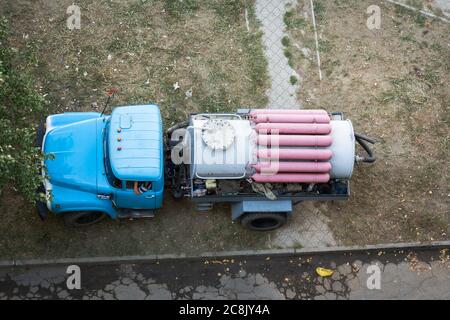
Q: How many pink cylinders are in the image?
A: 7